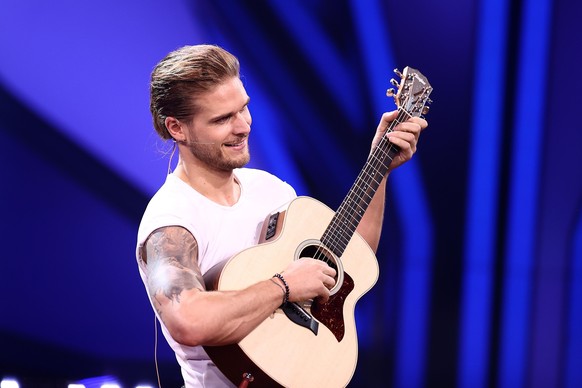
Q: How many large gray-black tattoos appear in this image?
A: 1